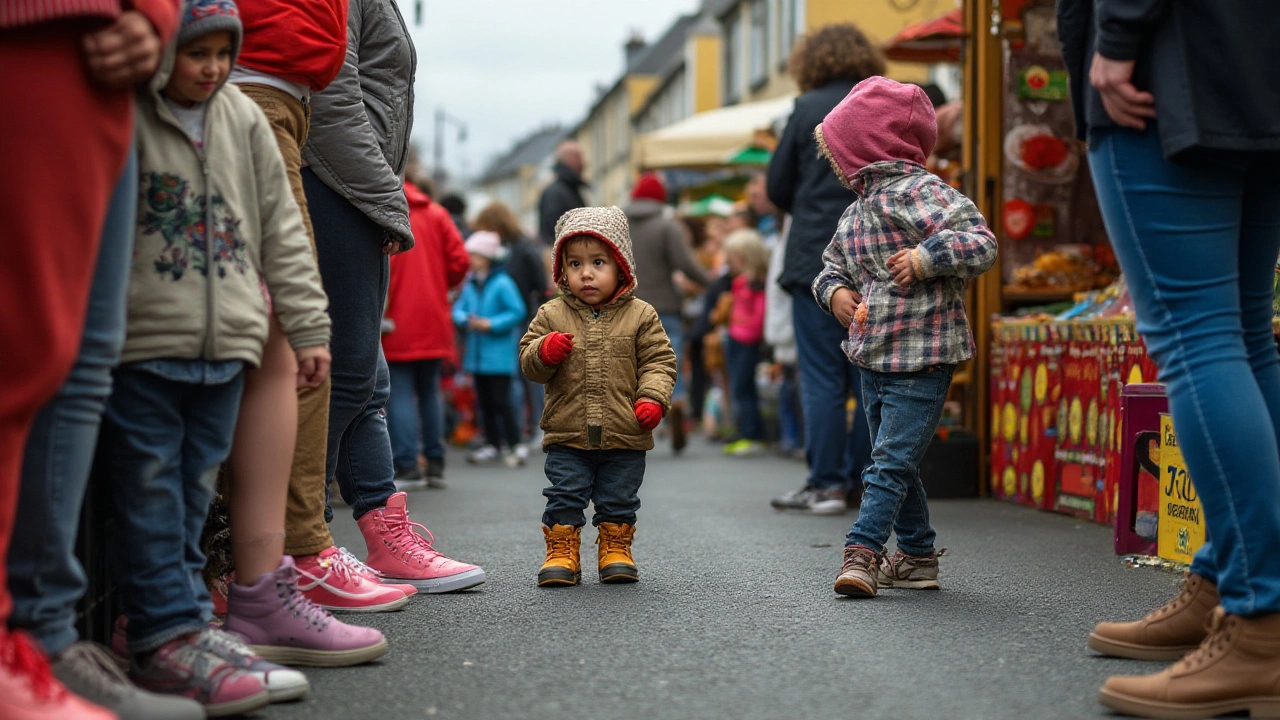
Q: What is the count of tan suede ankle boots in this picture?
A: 2